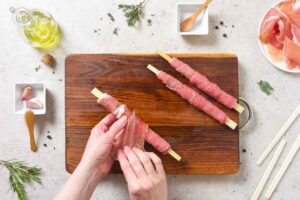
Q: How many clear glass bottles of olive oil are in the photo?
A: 1